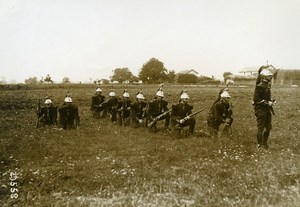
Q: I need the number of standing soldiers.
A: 1